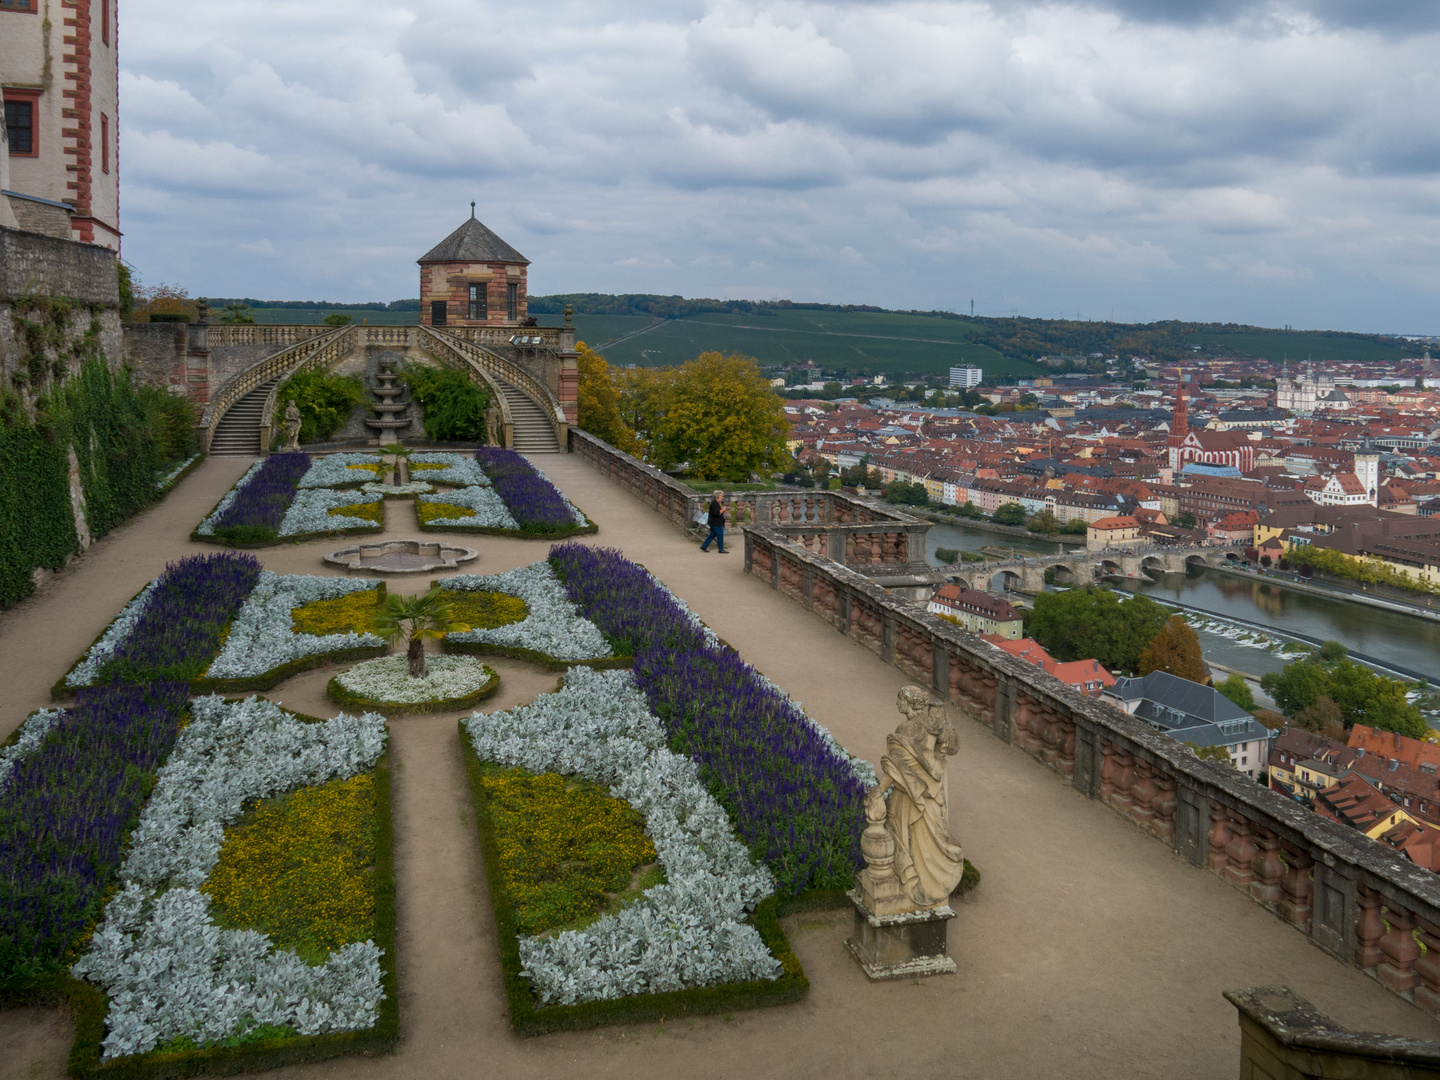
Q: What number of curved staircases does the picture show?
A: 2